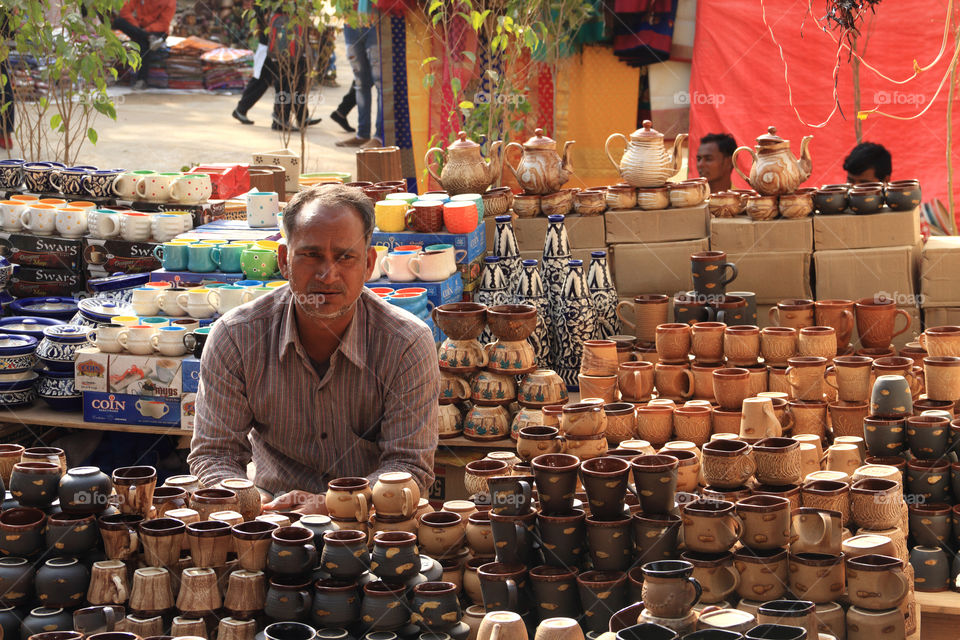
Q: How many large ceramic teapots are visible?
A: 4